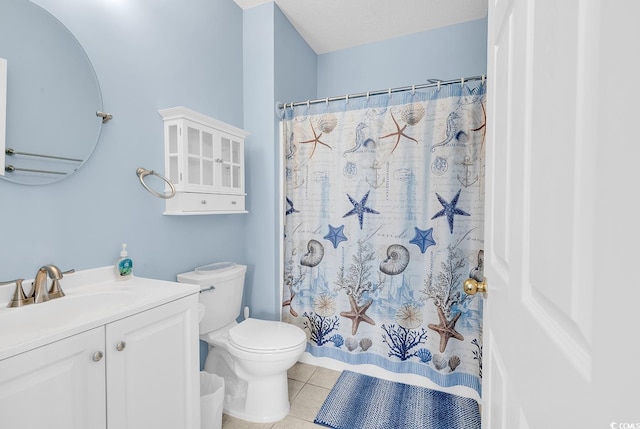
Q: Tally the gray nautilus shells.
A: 3